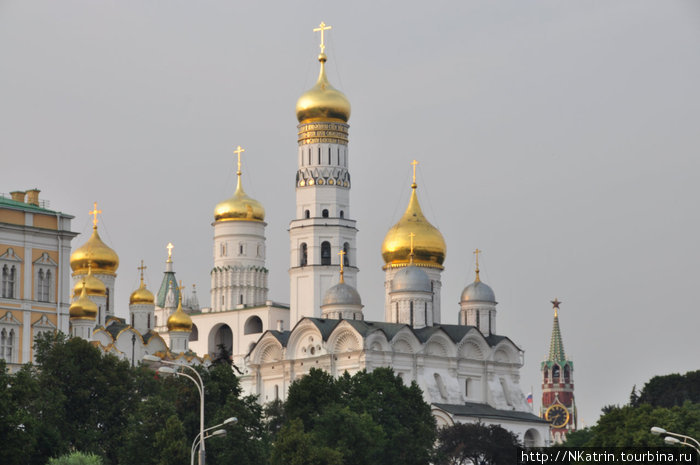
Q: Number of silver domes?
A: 3